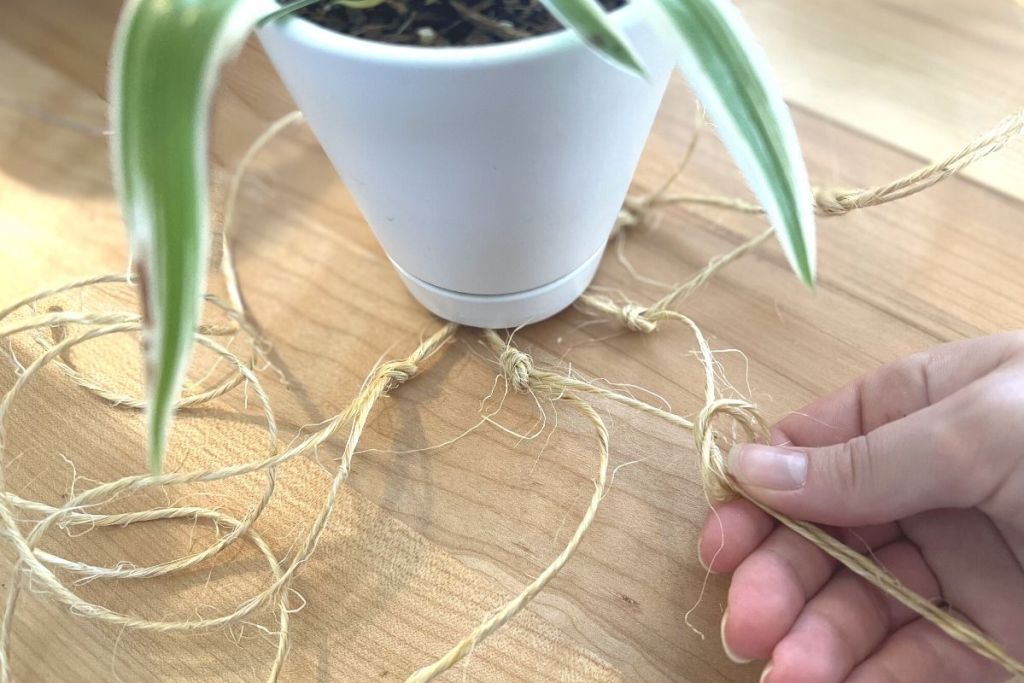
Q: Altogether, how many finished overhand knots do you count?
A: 5